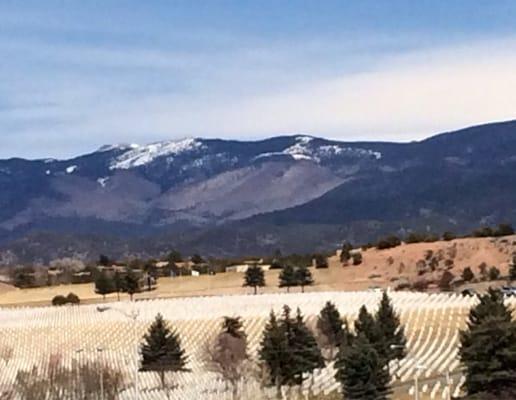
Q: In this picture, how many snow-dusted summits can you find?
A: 2